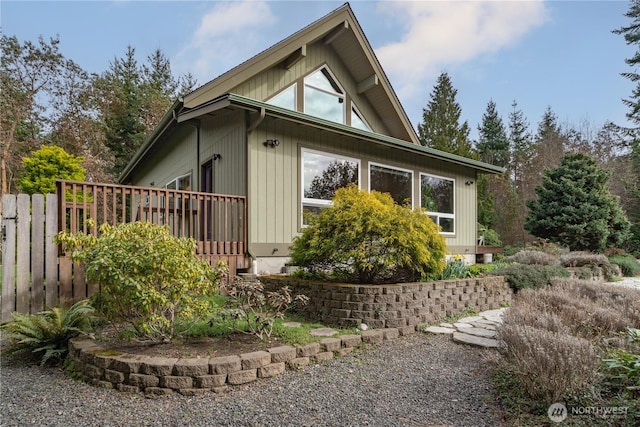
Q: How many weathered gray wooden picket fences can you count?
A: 1